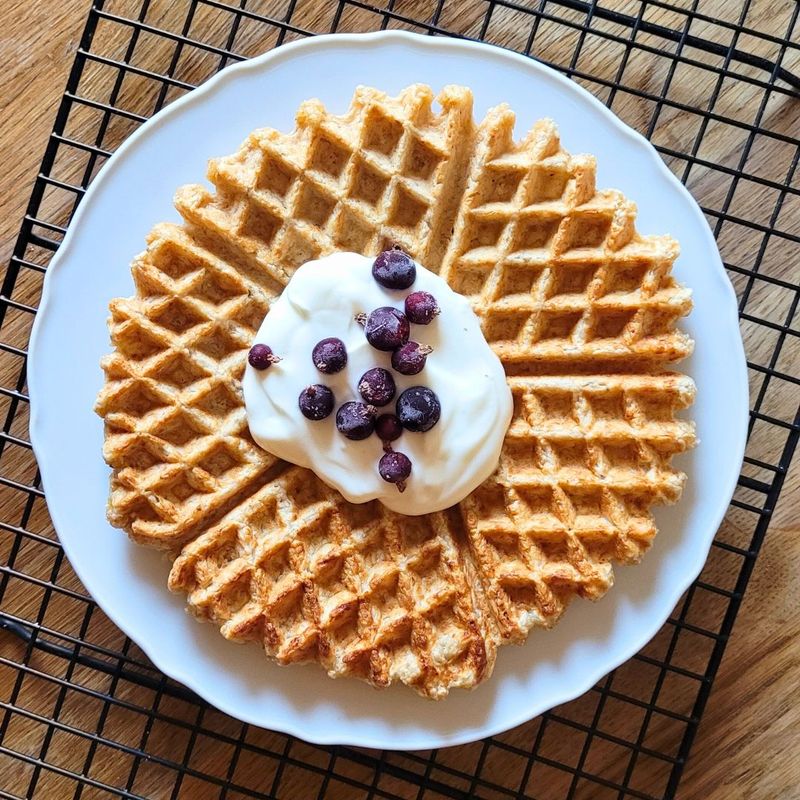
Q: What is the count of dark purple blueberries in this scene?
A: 12